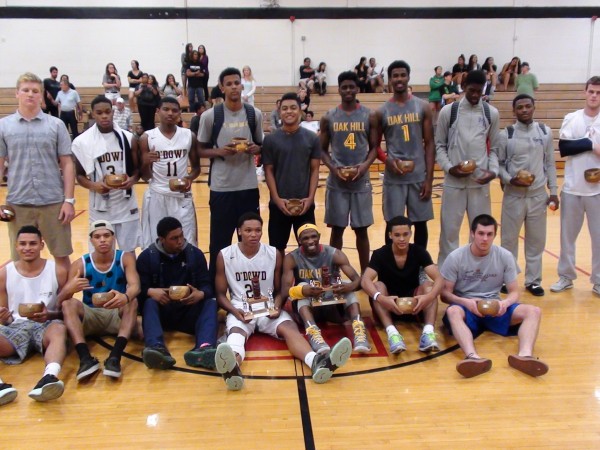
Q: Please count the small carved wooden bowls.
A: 15